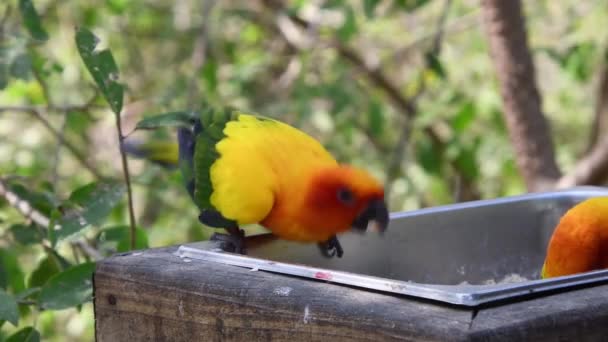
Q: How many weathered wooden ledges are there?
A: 1